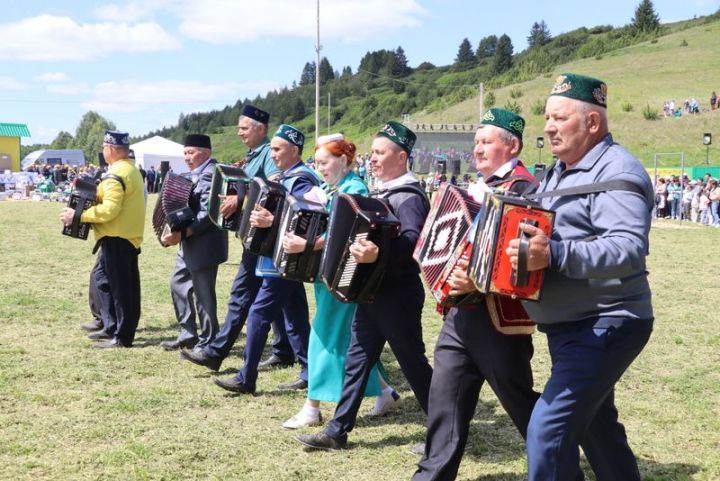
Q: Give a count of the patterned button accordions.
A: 2